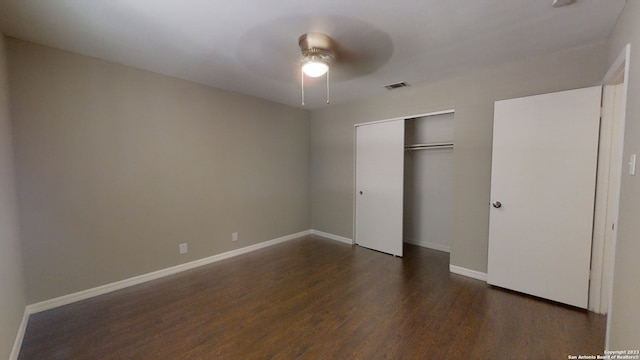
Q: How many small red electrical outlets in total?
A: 0